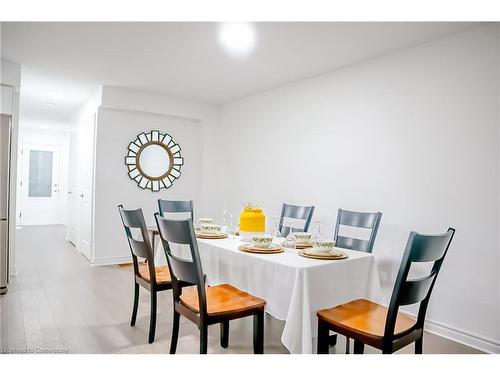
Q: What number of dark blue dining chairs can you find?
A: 6